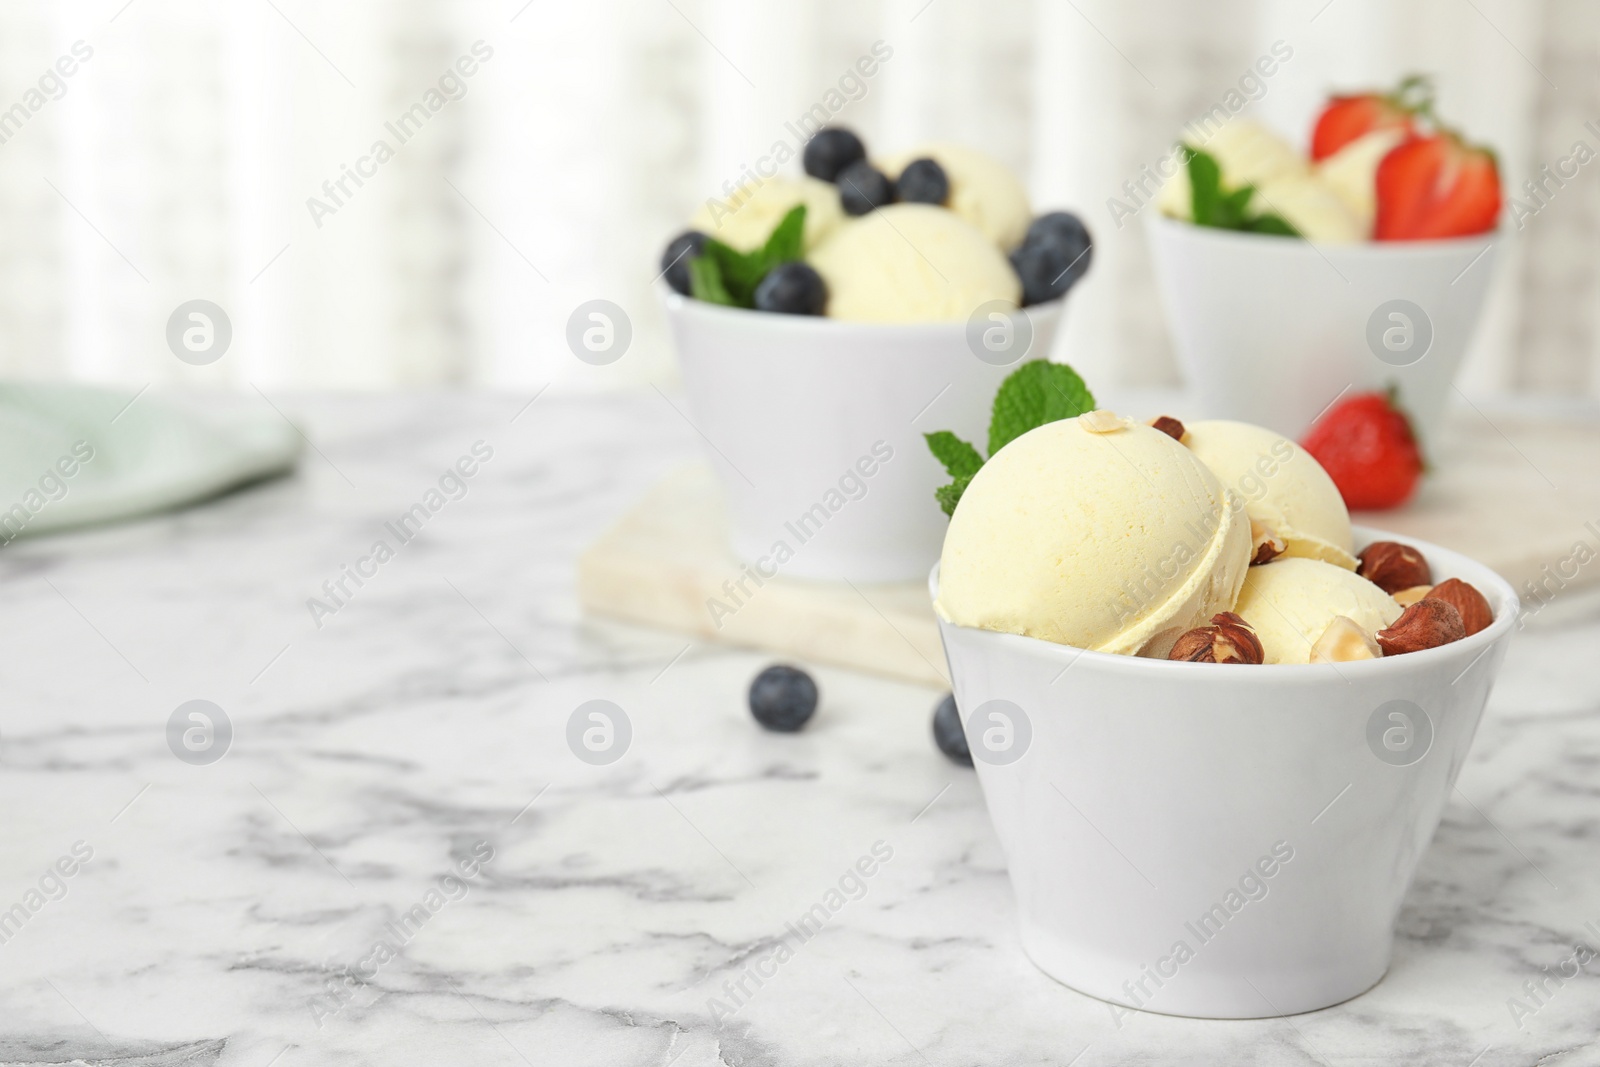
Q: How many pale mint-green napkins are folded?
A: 1